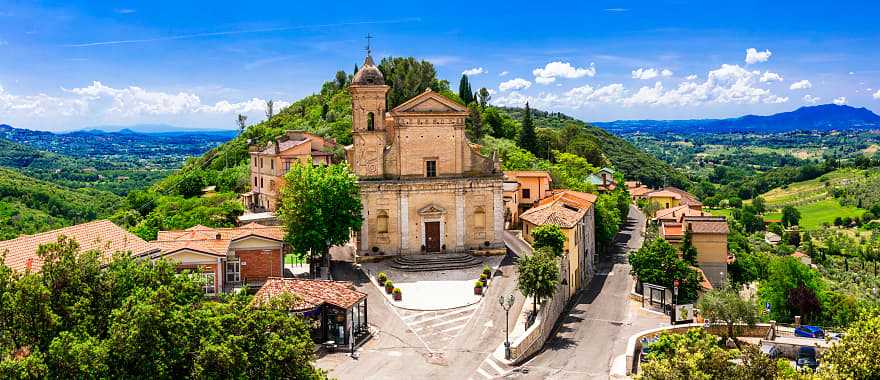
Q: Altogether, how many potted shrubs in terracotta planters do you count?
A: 6